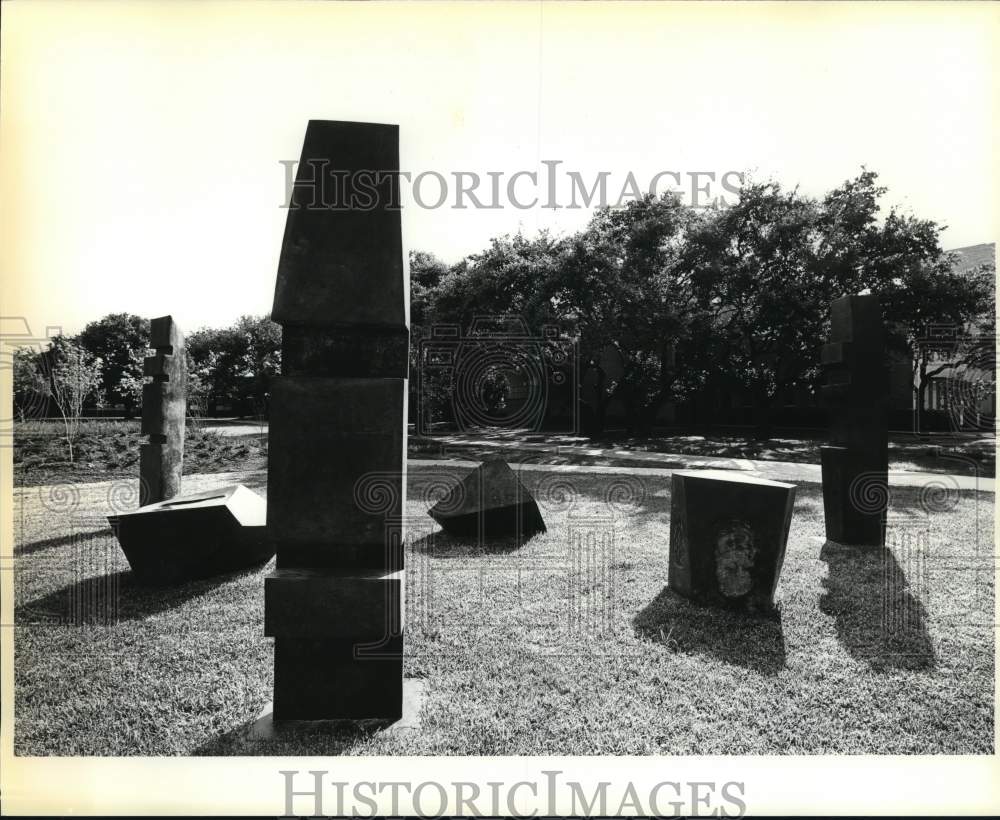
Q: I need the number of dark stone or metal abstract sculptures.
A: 6